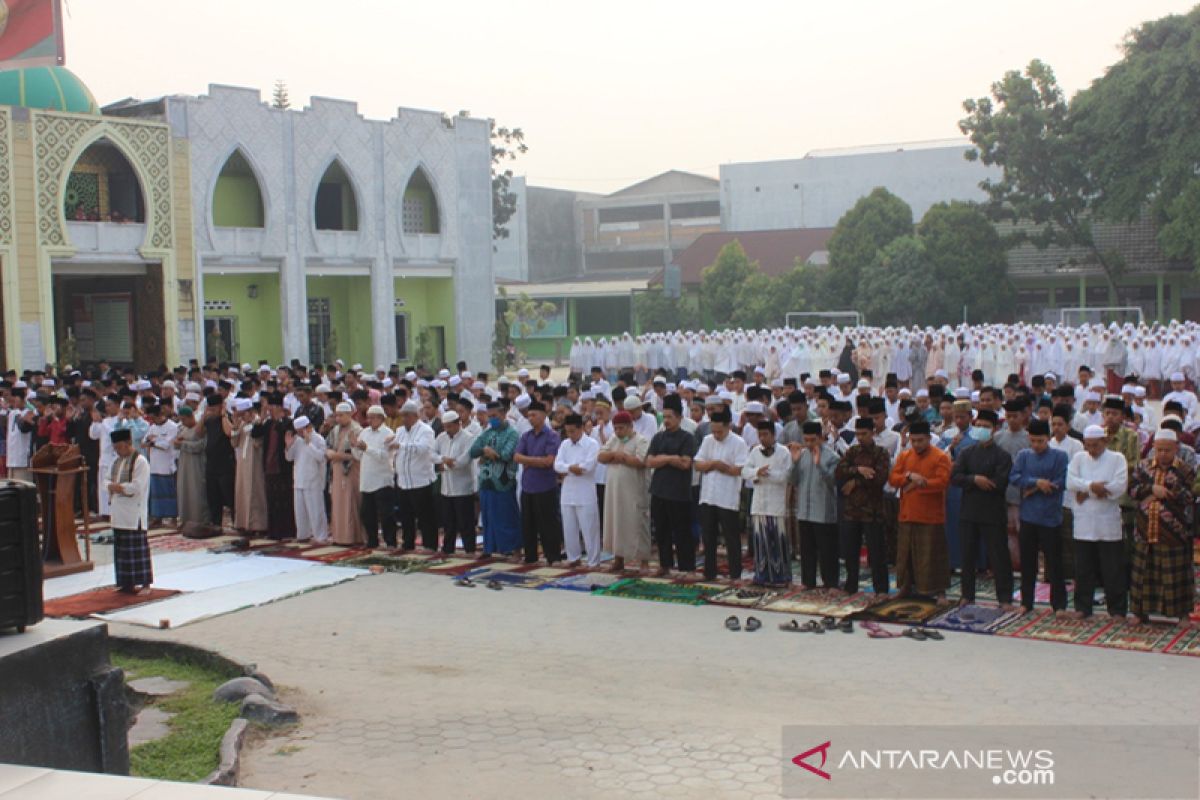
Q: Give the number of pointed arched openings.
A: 4